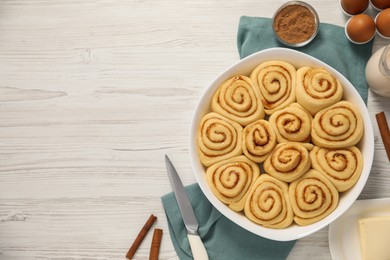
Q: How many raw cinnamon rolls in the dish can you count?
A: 12